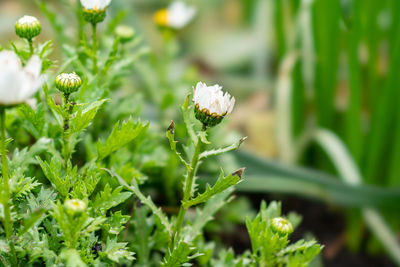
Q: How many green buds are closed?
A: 5